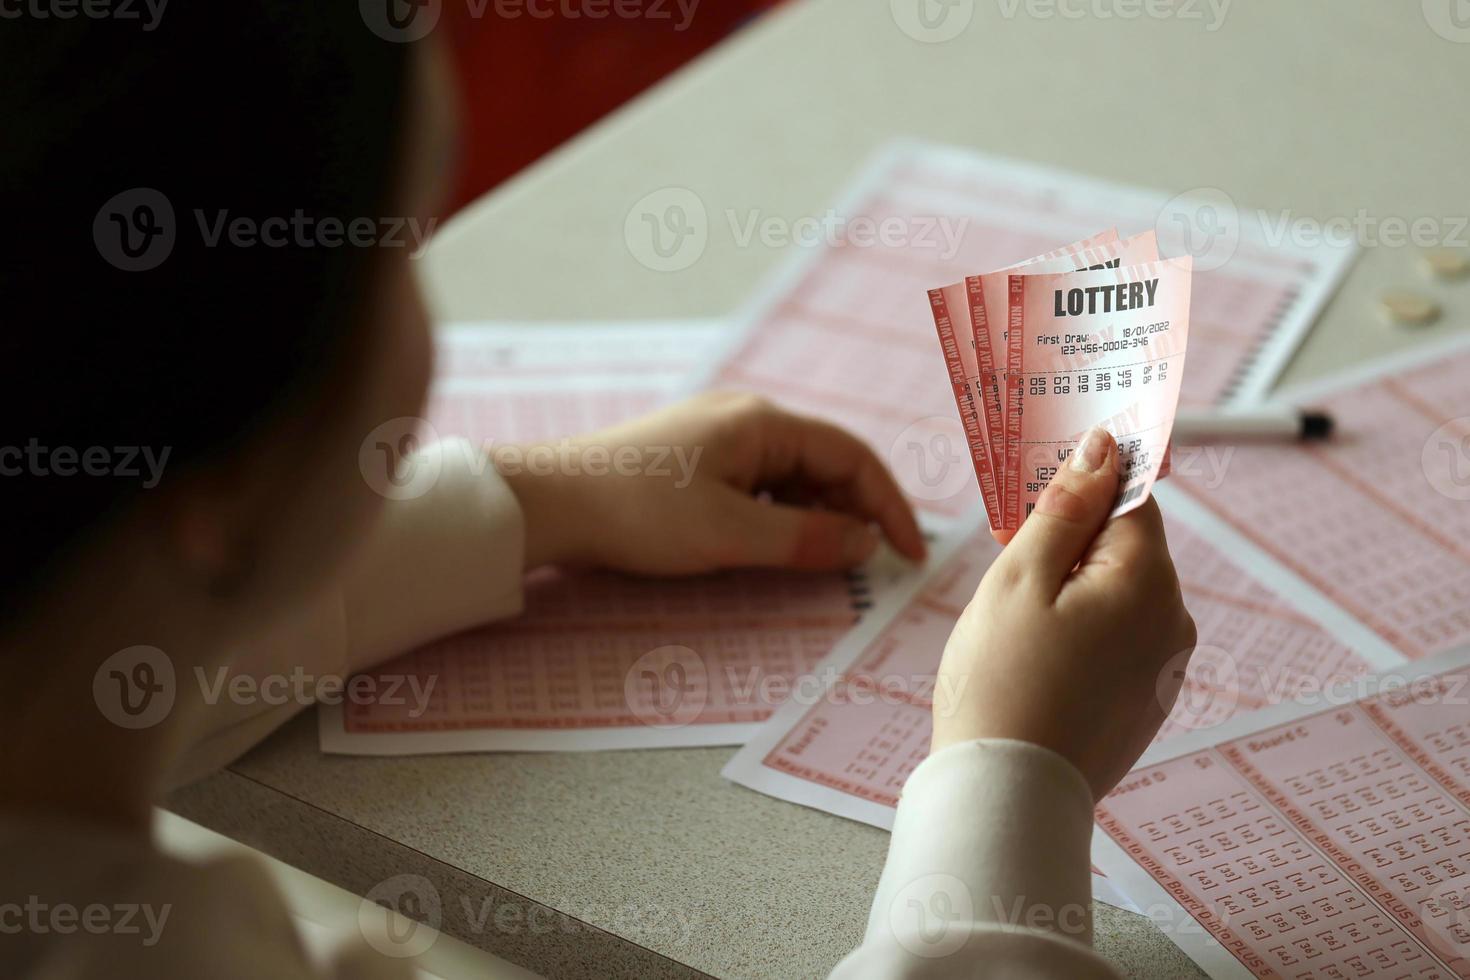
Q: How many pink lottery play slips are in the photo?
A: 5